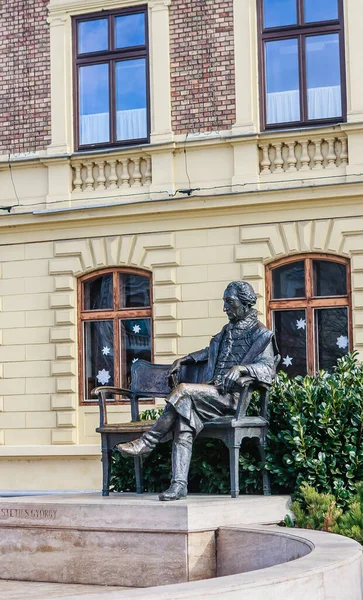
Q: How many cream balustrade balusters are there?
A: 14